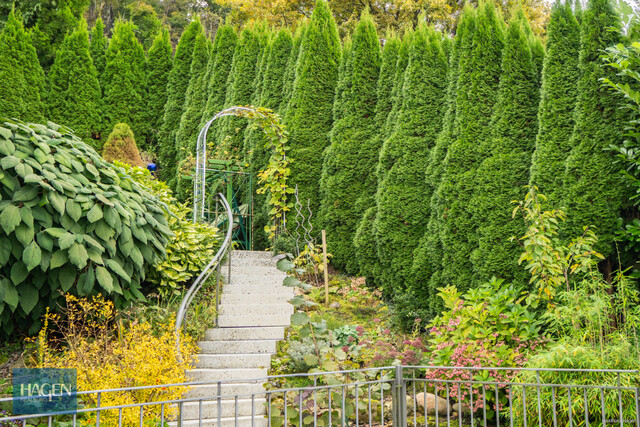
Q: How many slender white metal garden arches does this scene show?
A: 1